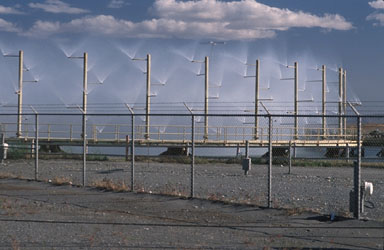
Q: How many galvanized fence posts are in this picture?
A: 6